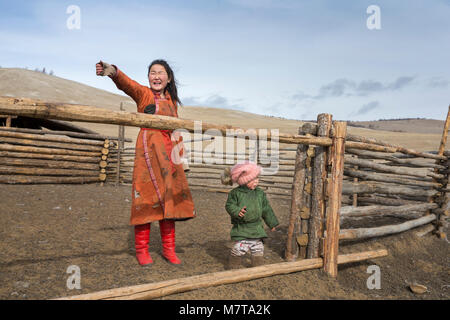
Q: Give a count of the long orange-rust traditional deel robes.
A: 1